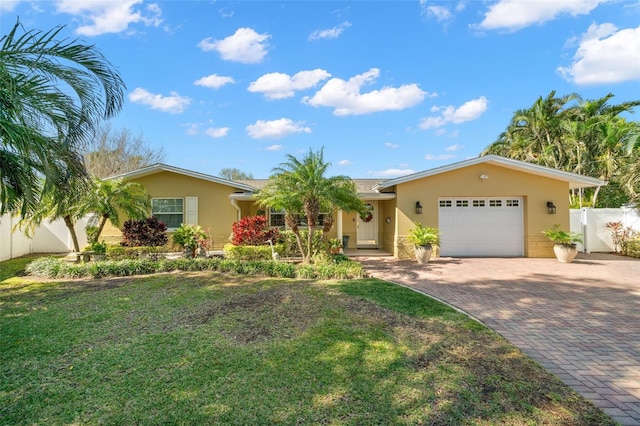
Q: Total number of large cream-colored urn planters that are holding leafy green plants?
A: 2